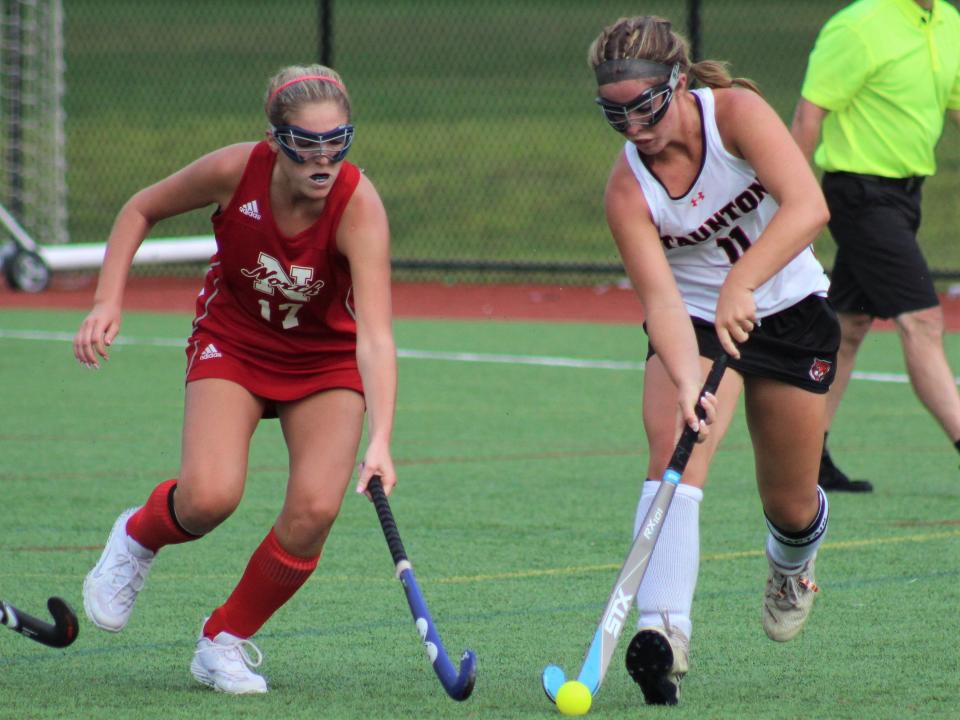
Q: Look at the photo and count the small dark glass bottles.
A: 0